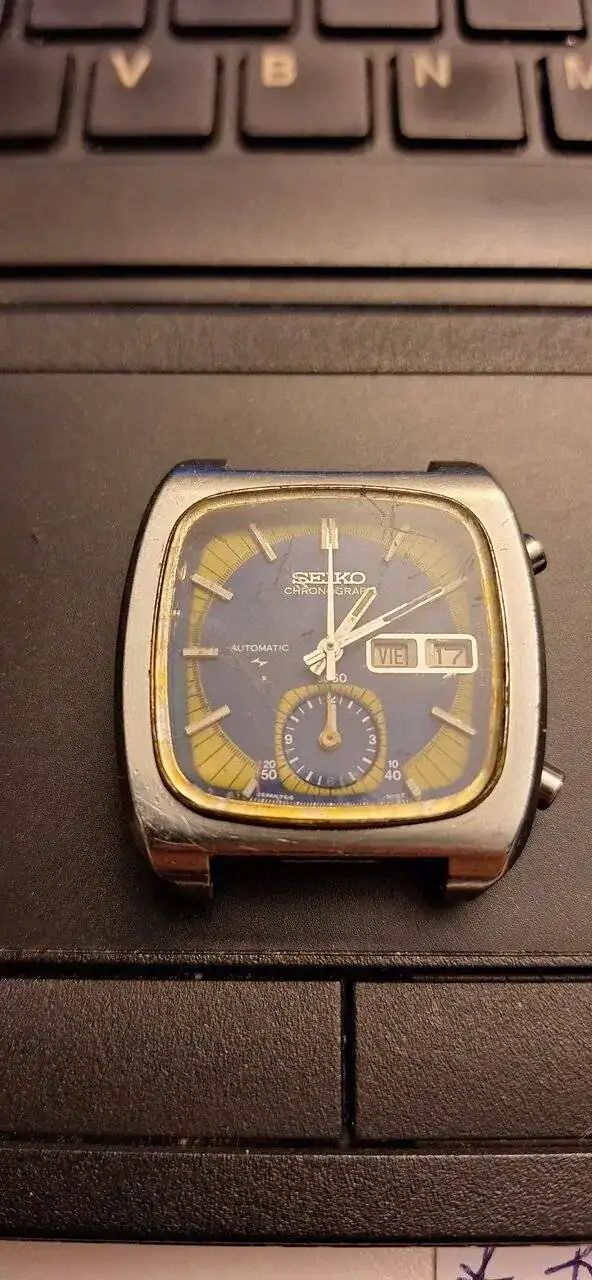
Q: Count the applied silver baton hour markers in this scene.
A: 10